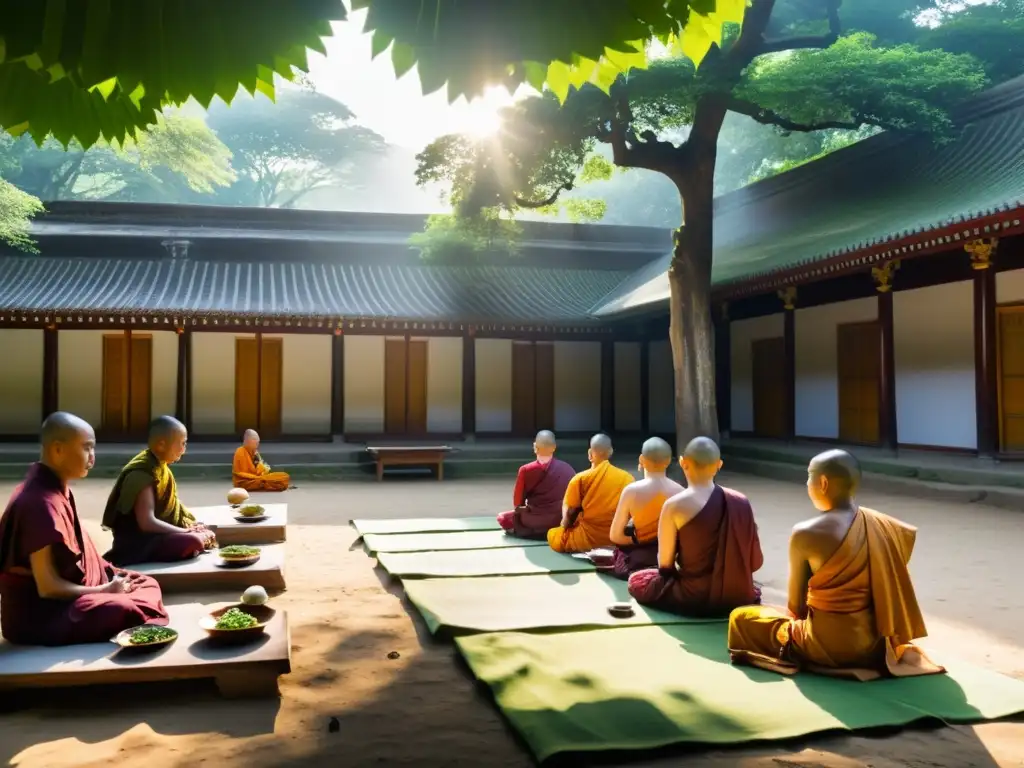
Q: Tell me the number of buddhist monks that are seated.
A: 8